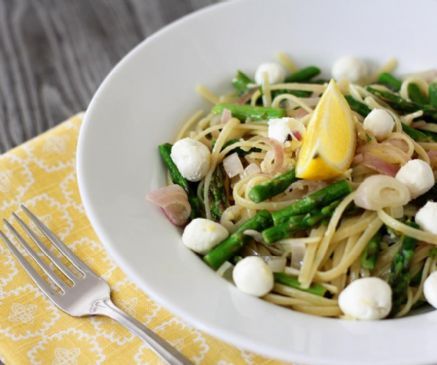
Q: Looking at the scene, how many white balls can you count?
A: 11